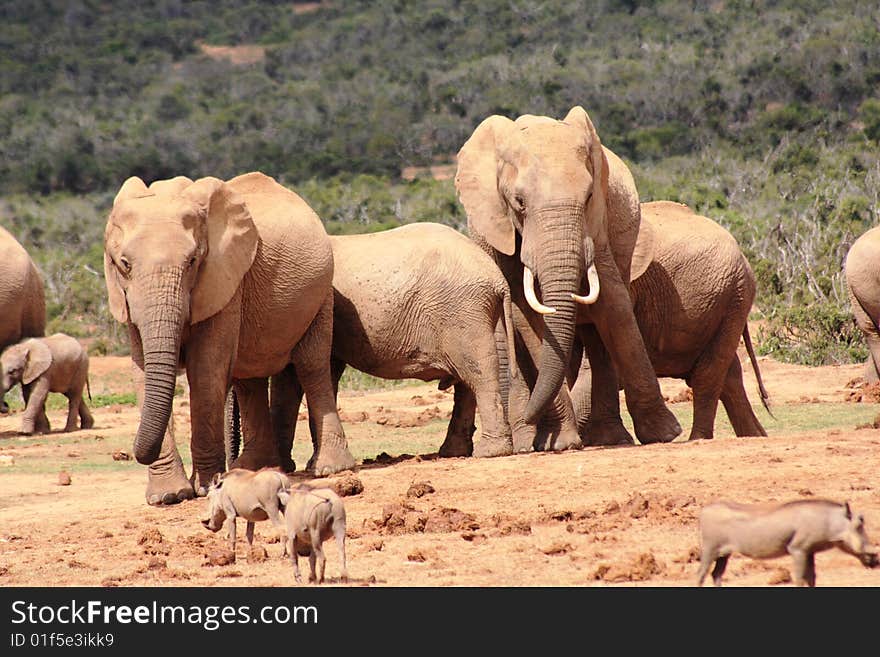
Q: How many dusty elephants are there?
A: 7